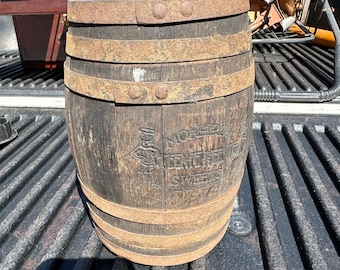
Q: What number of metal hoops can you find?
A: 6